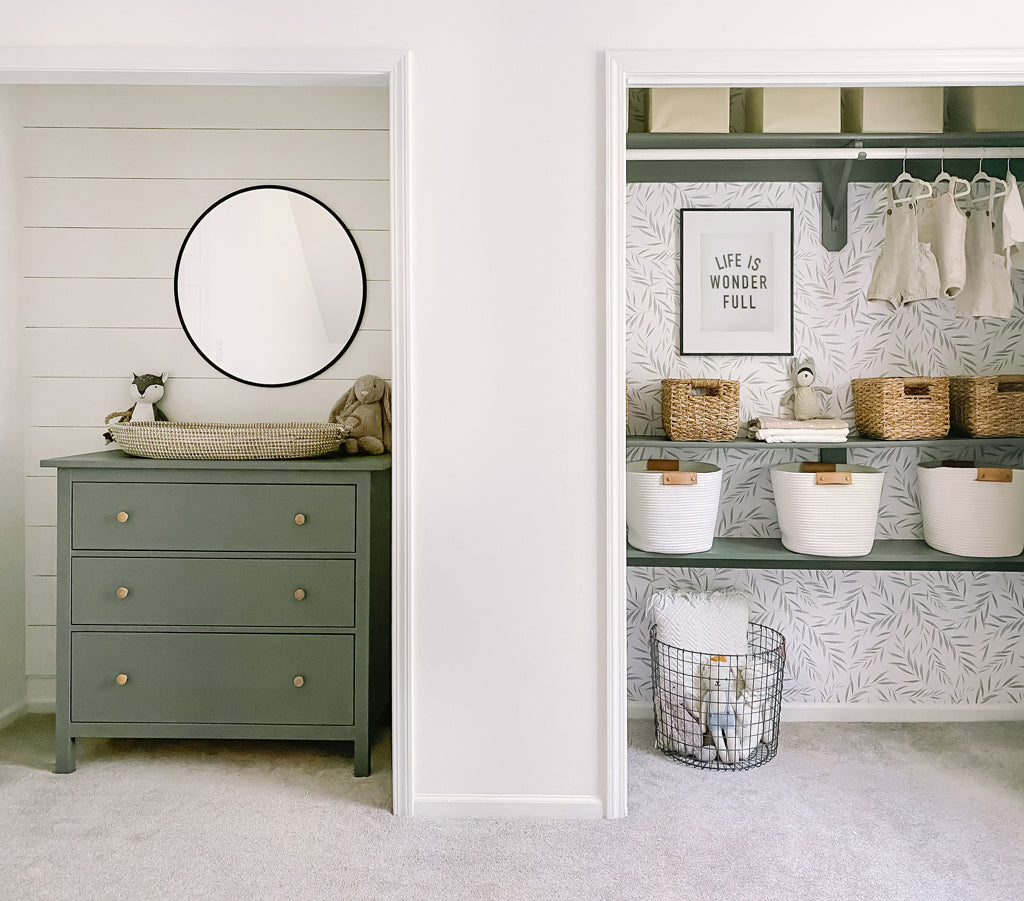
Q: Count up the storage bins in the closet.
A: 11